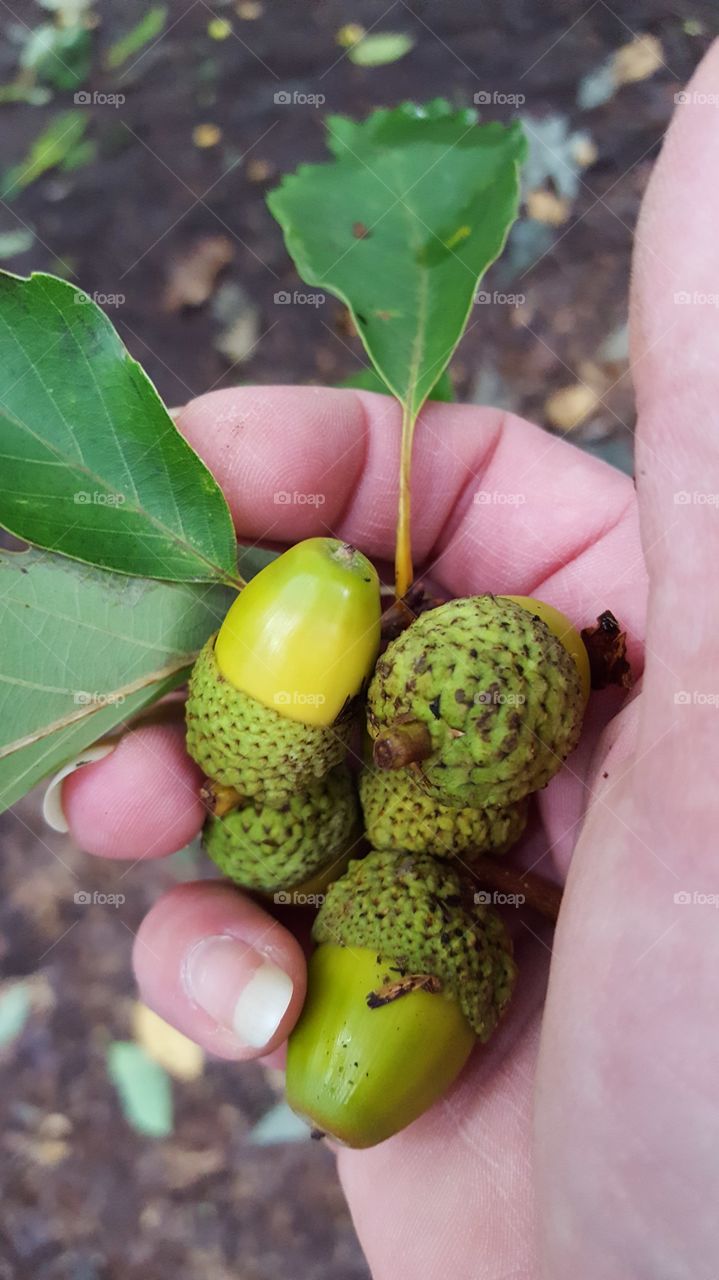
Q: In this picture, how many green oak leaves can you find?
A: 3